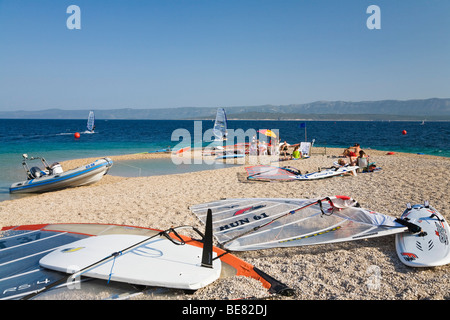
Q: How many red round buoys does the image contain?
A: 2